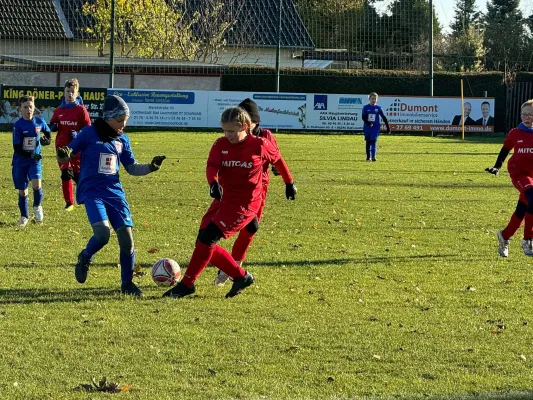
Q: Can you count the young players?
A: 7